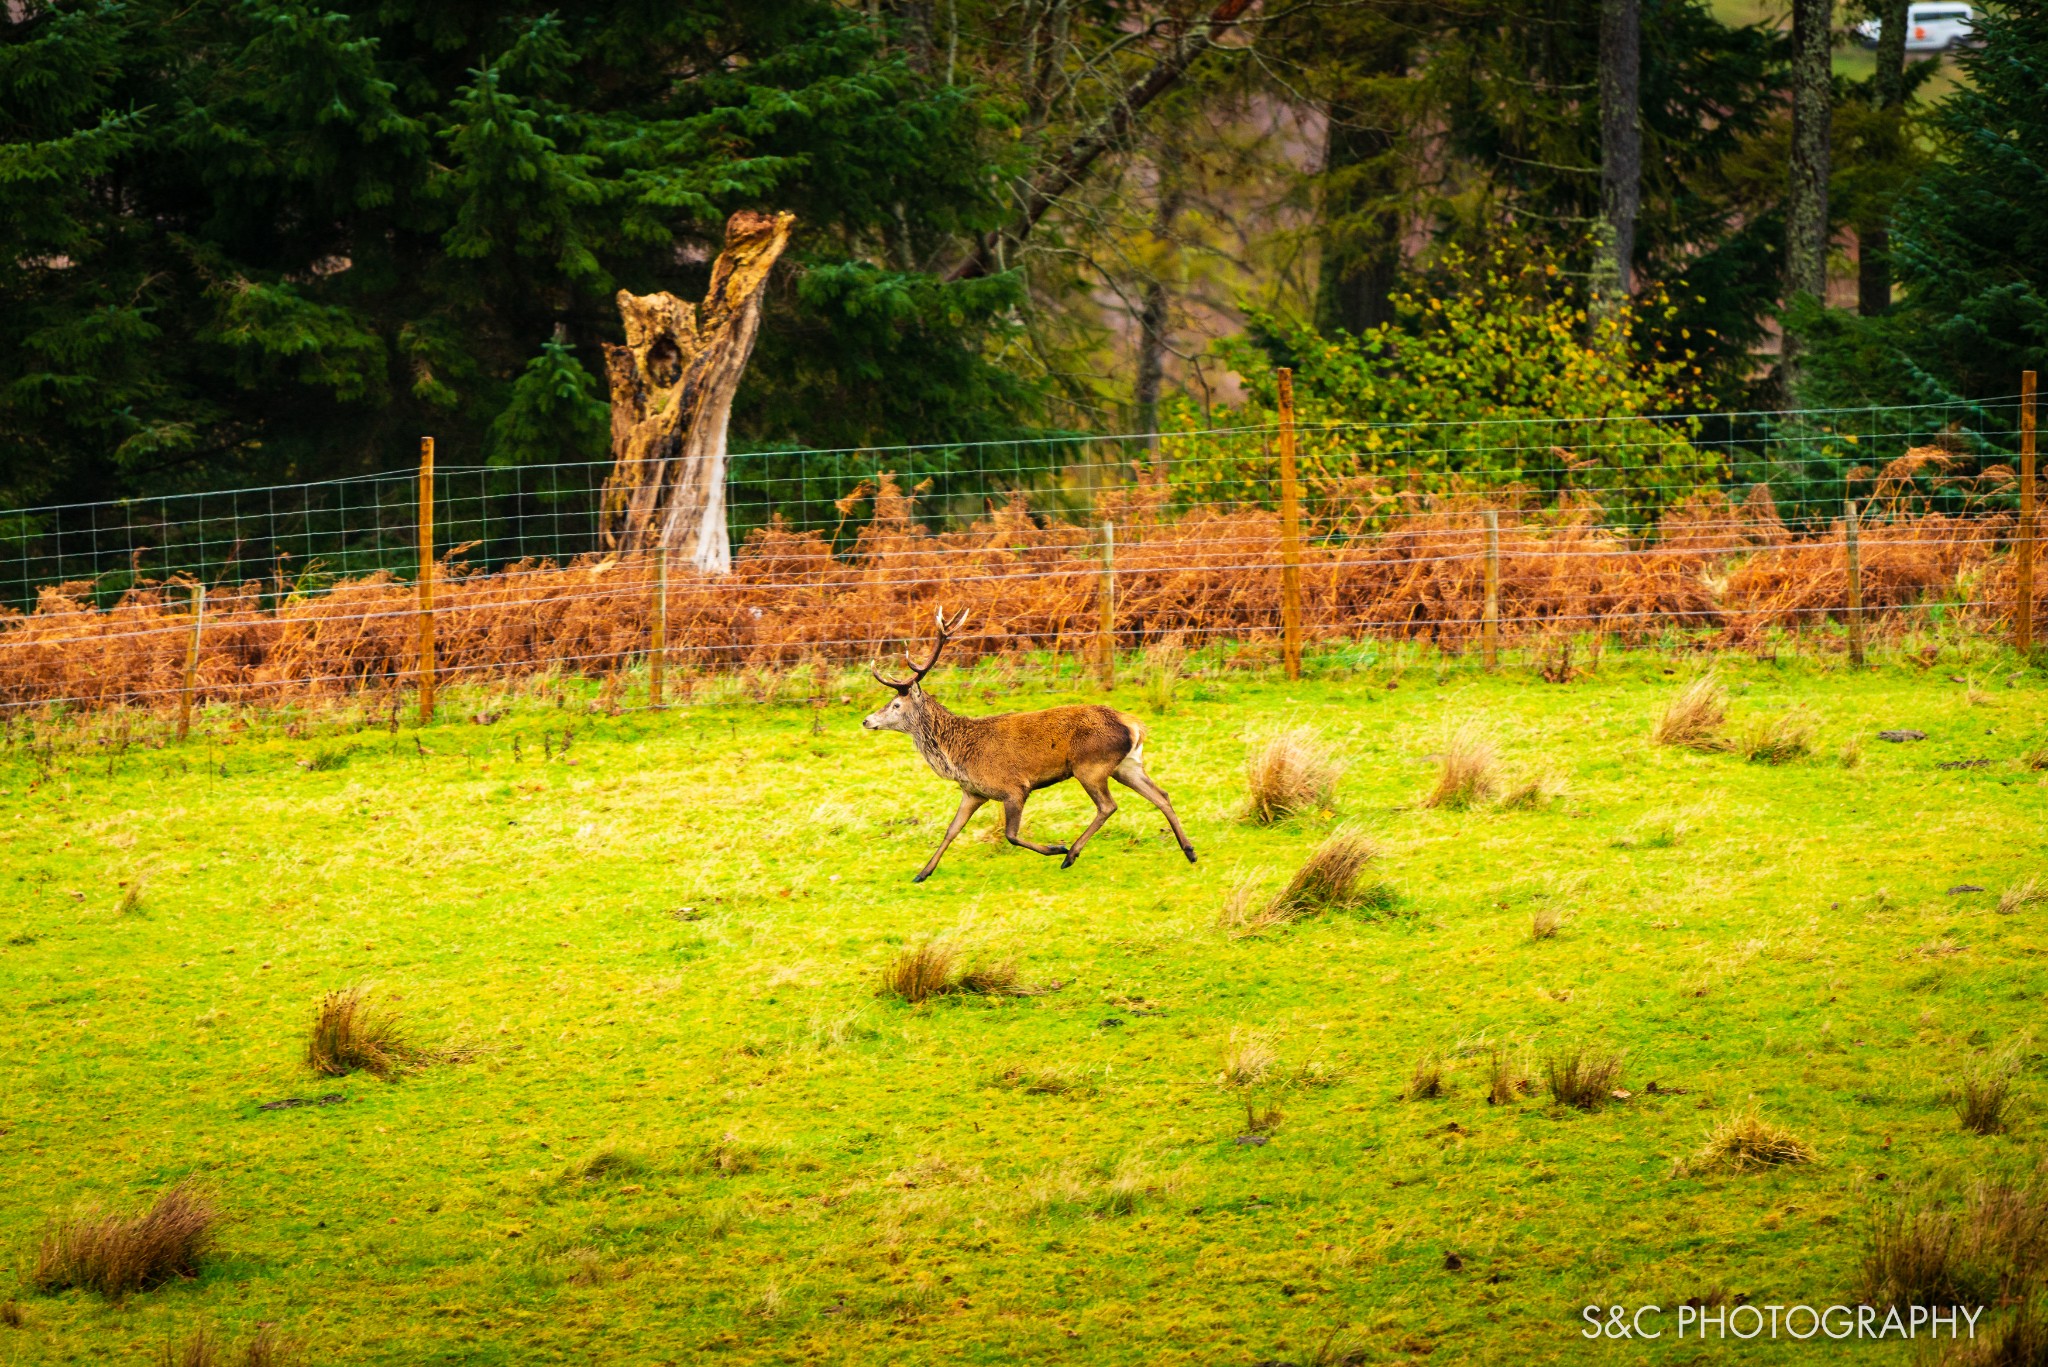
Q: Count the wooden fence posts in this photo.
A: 8